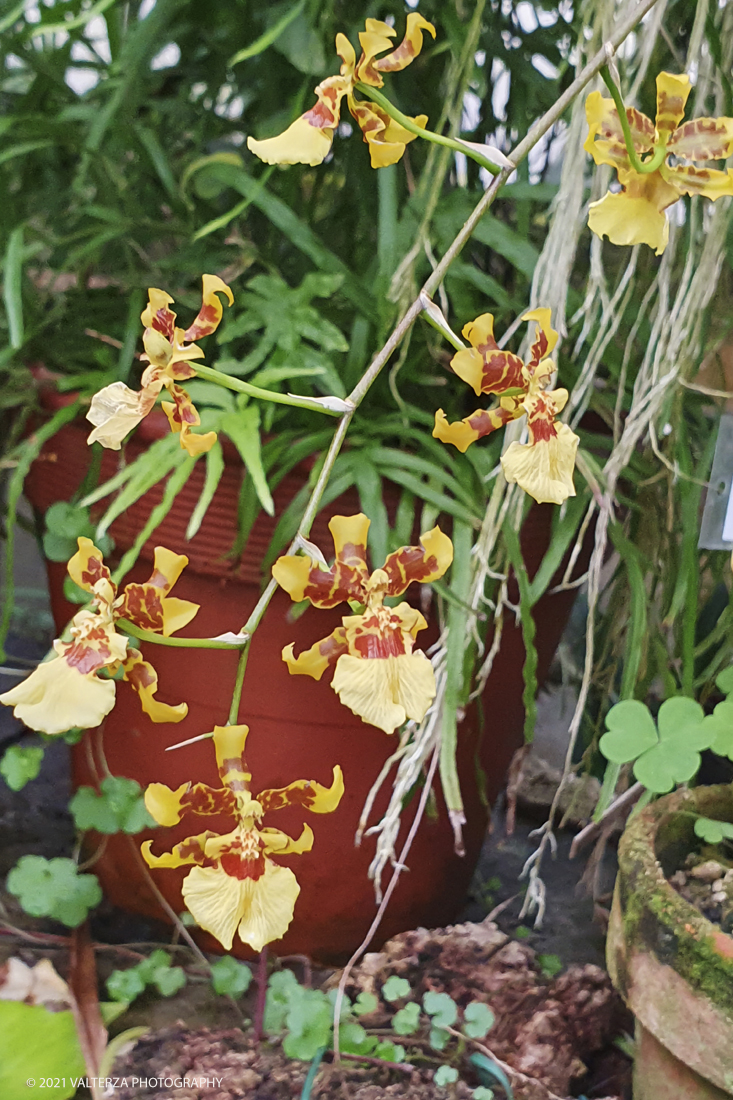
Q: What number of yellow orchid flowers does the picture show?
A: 7